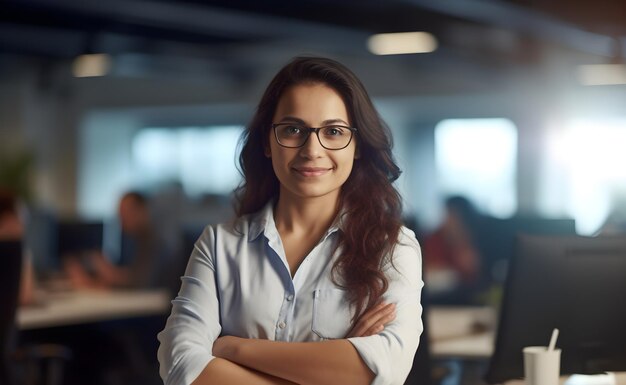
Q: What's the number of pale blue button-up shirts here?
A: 1